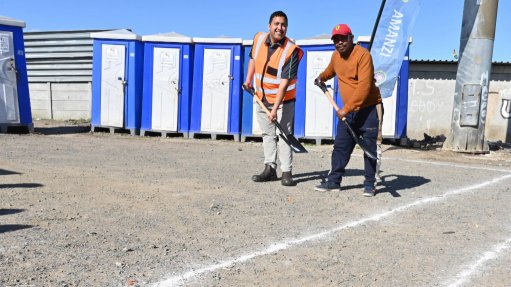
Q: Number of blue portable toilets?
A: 7